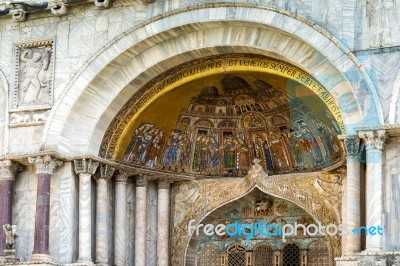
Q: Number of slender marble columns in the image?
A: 9